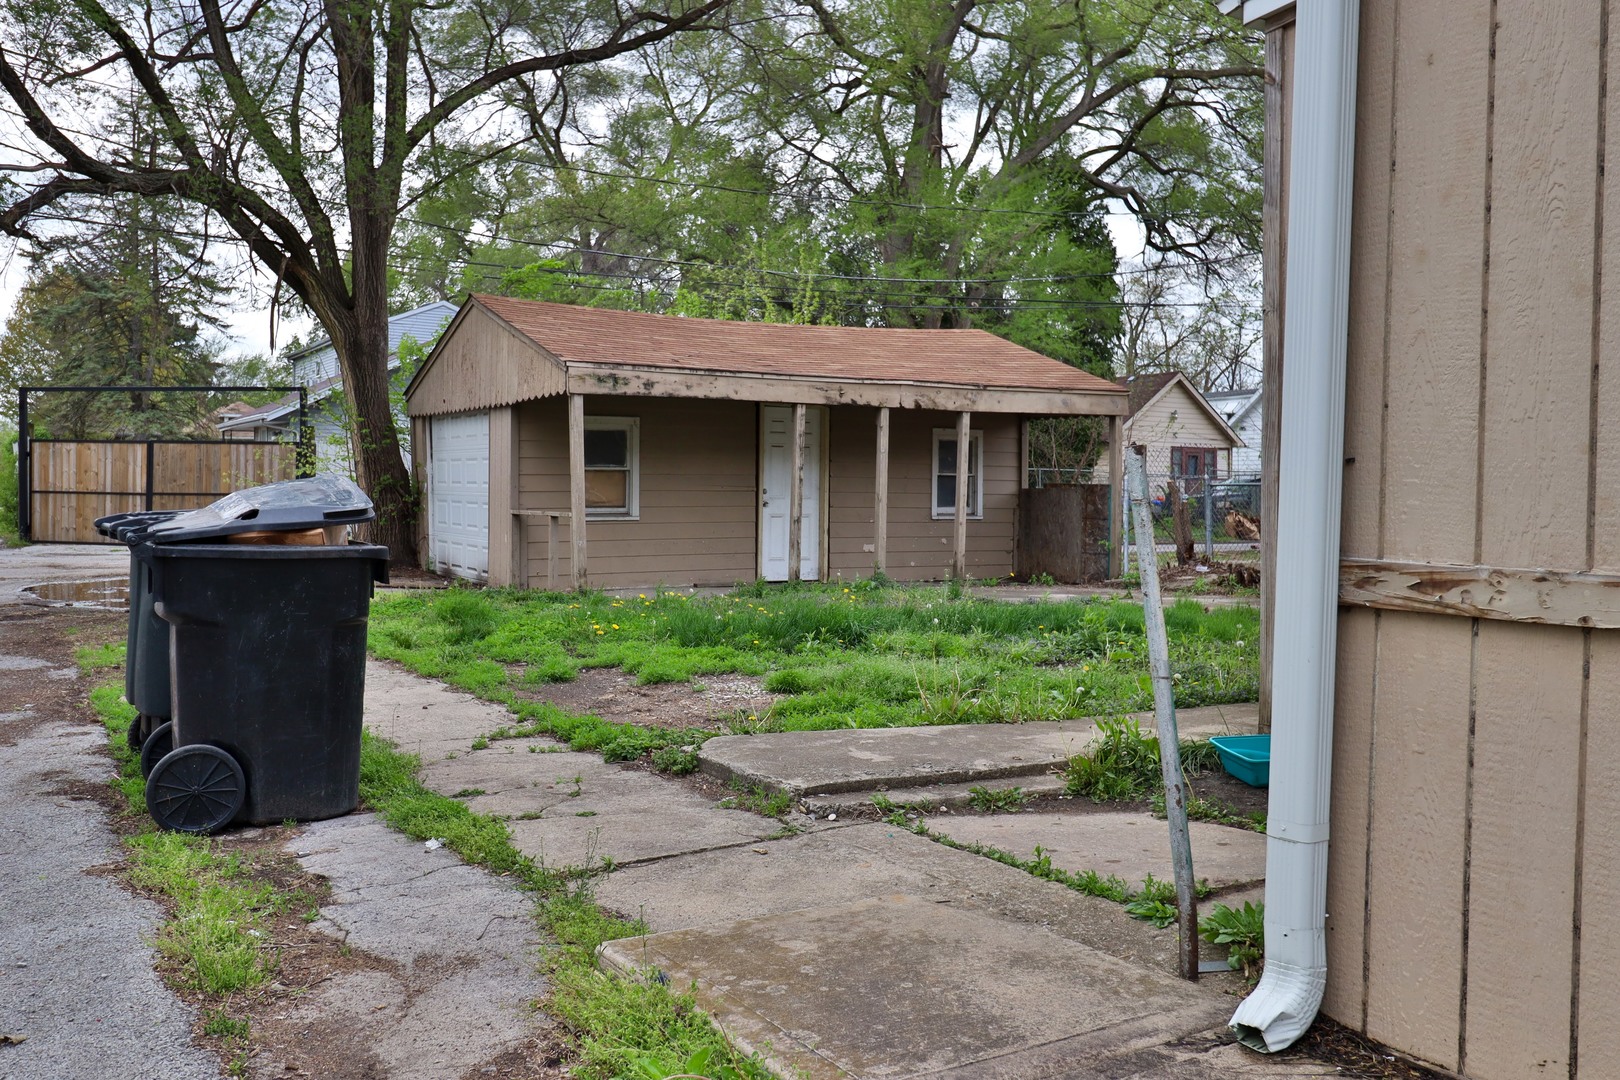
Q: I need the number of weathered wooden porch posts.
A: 5